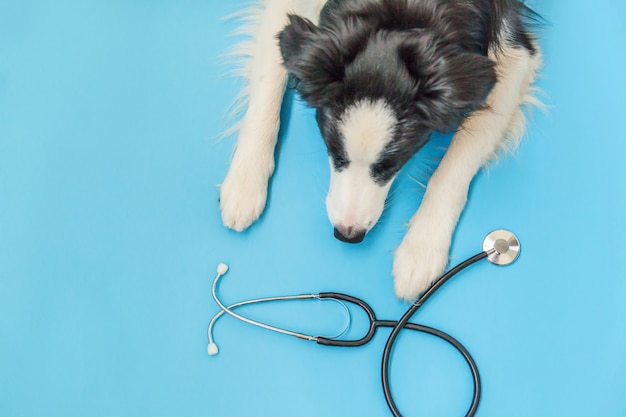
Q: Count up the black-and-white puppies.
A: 1